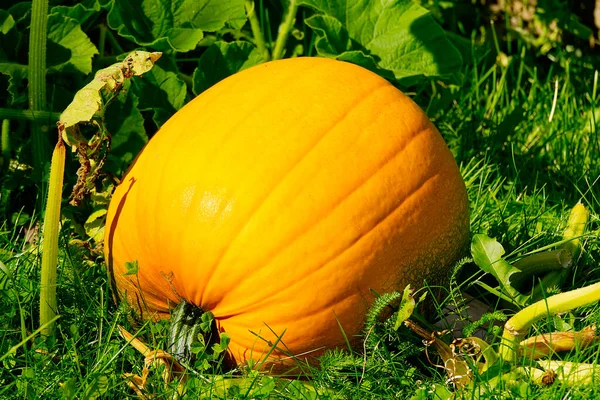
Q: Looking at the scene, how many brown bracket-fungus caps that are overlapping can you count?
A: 0